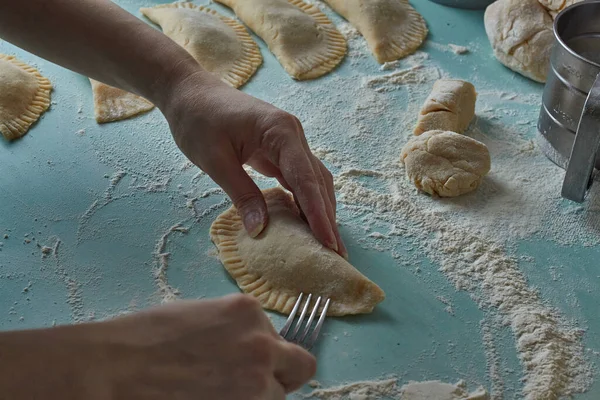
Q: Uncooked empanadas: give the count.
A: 6